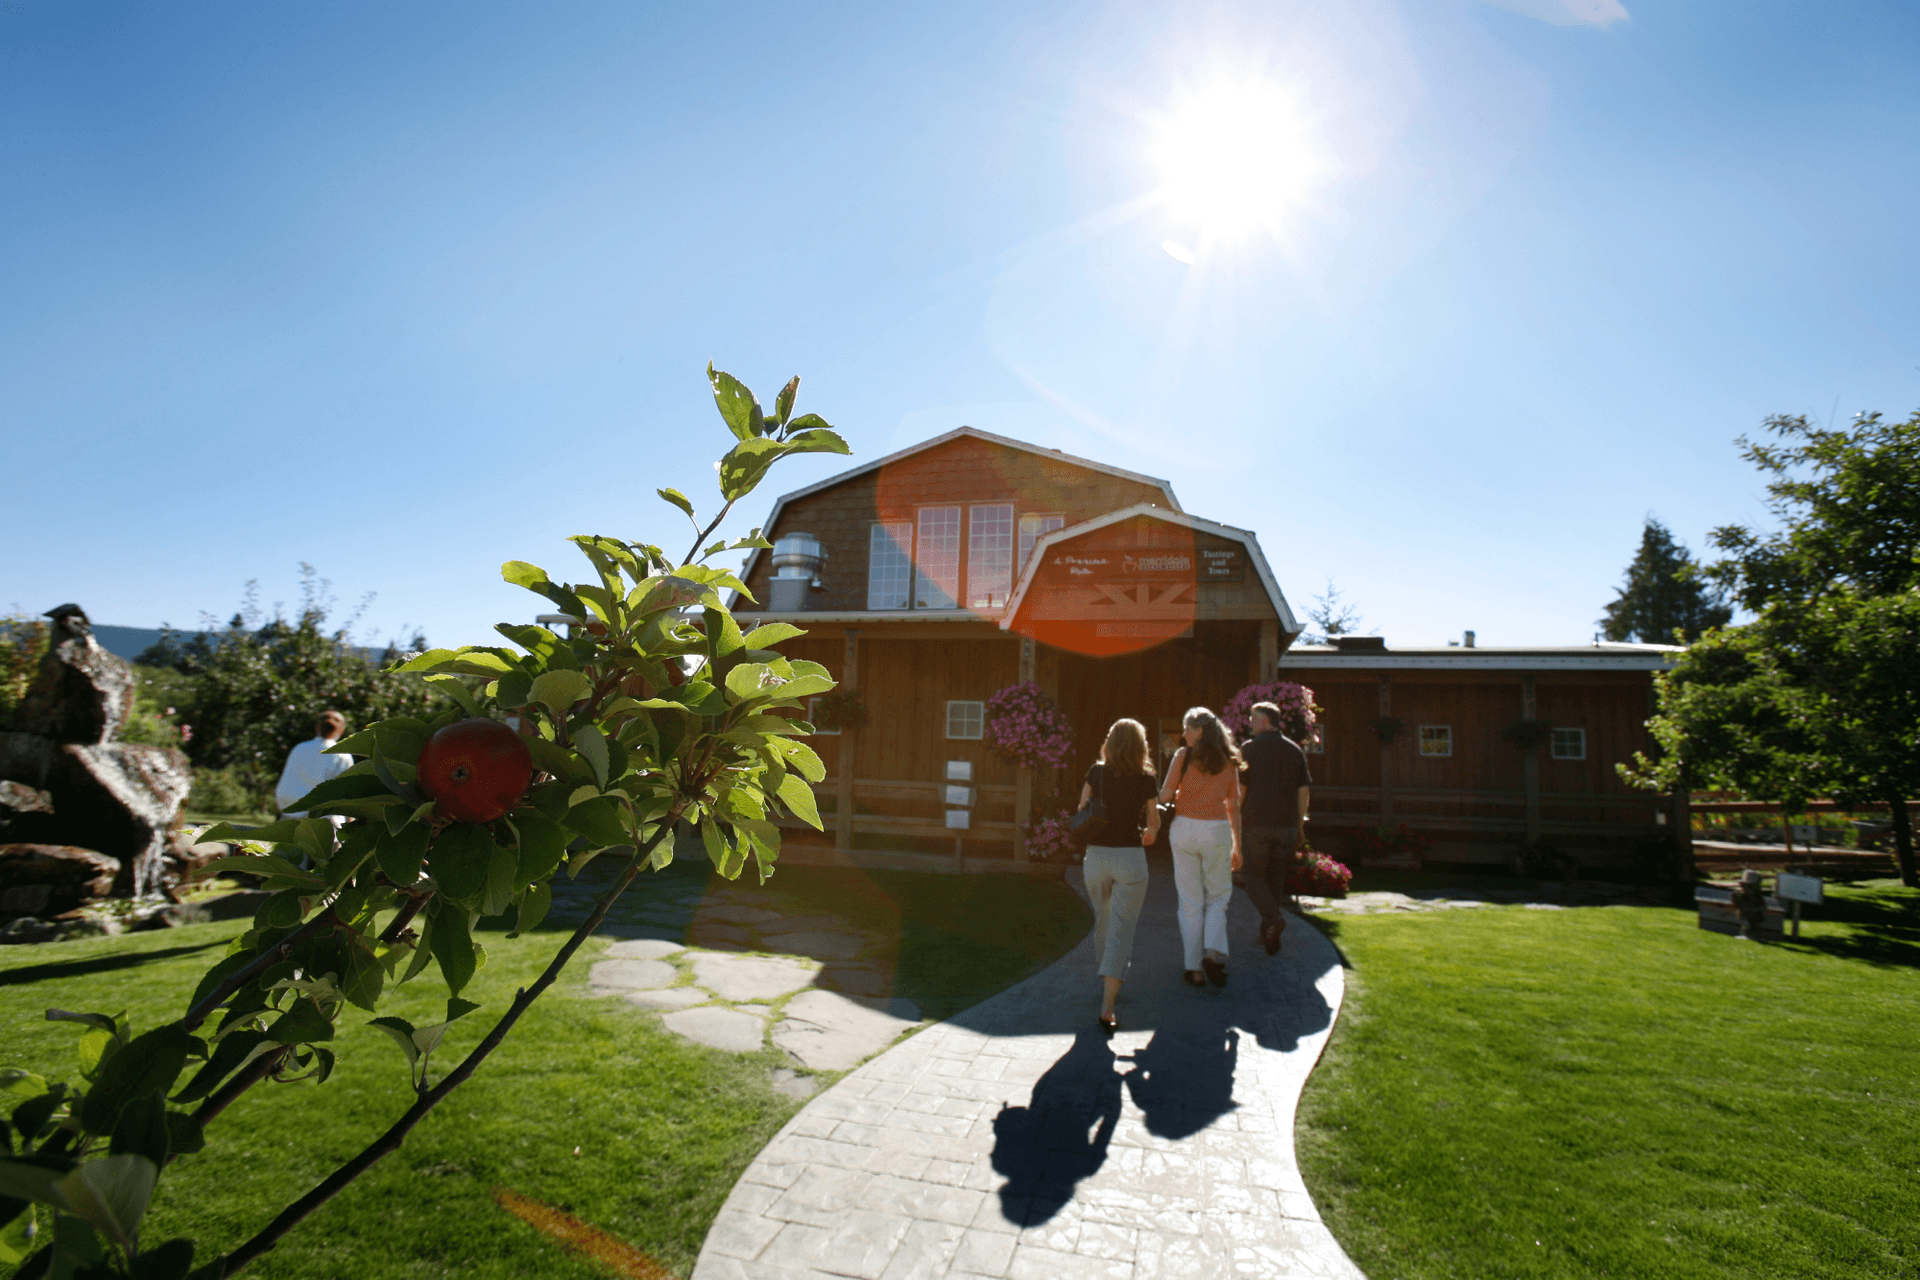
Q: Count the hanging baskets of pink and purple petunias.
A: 2